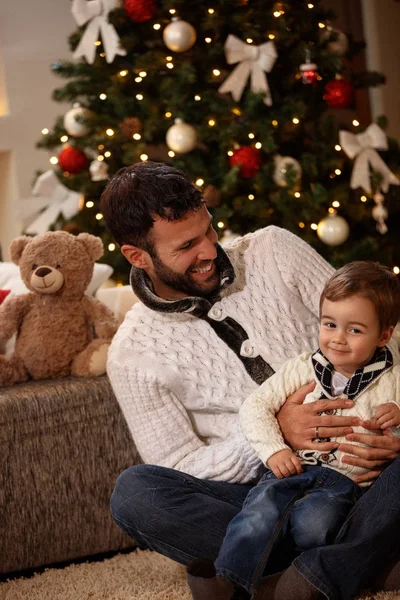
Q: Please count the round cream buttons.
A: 2